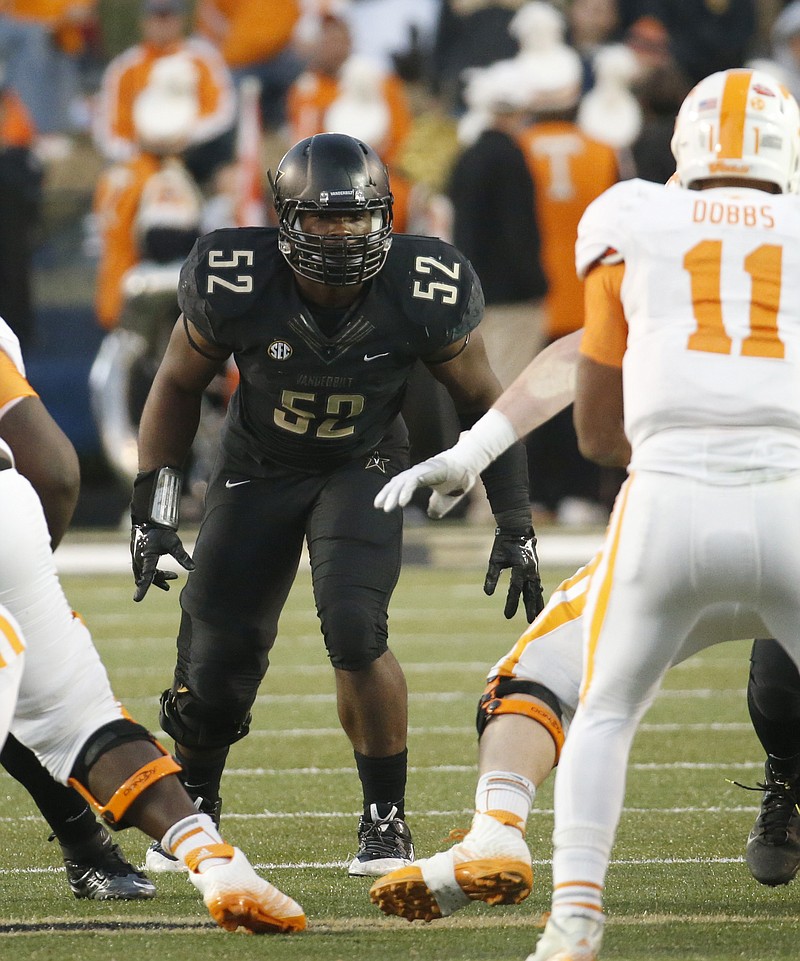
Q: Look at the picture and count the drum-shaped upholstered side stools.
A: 0